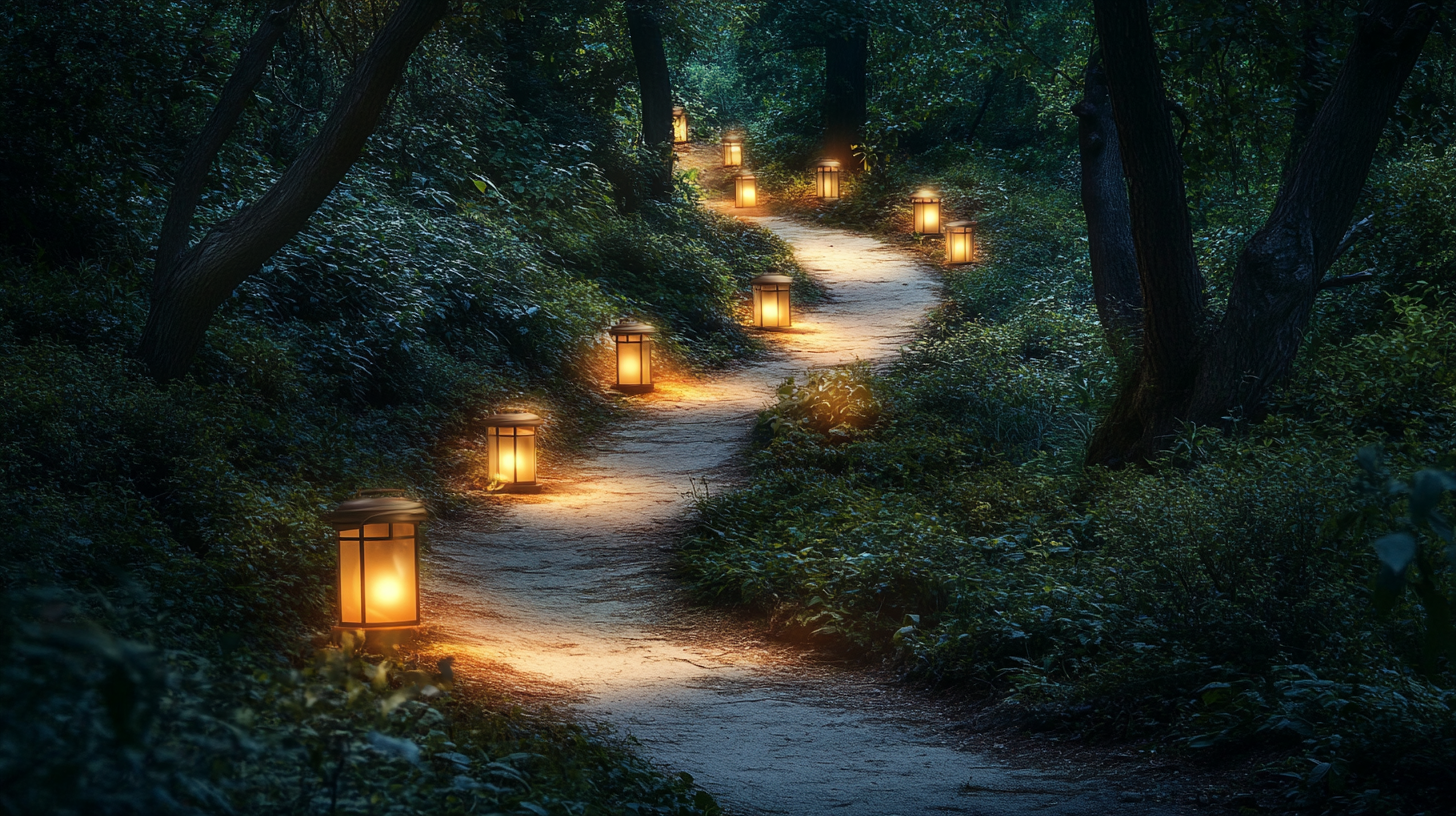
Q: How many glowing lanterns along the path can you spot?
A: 10